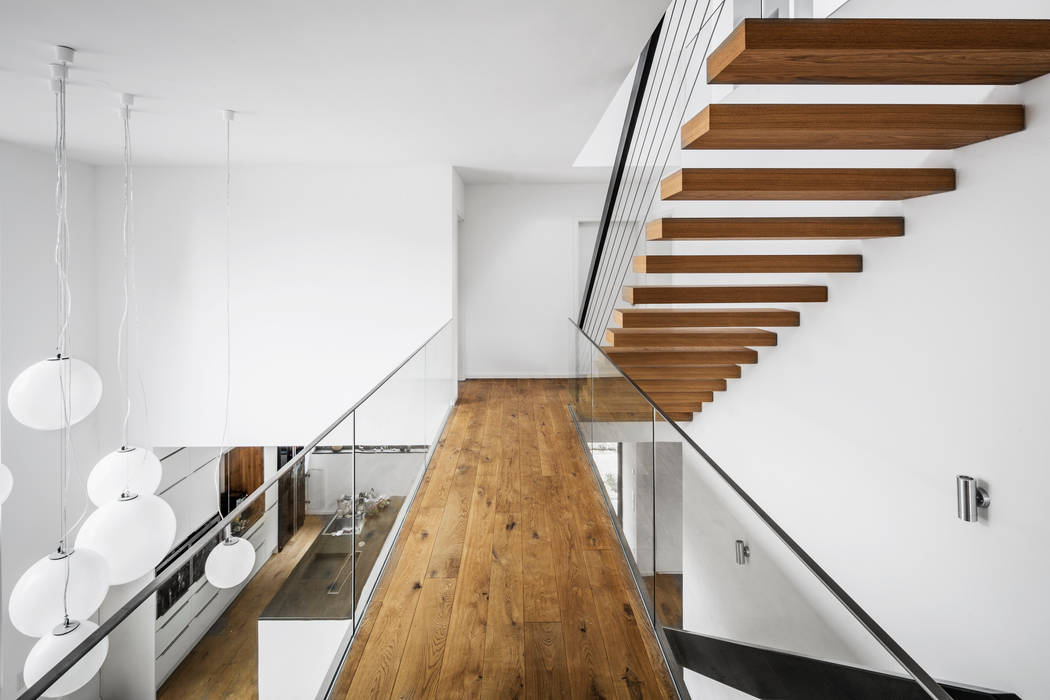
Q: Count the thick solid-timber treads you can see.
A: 14